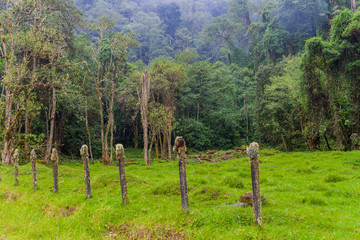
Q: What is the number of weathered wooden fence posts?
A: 7